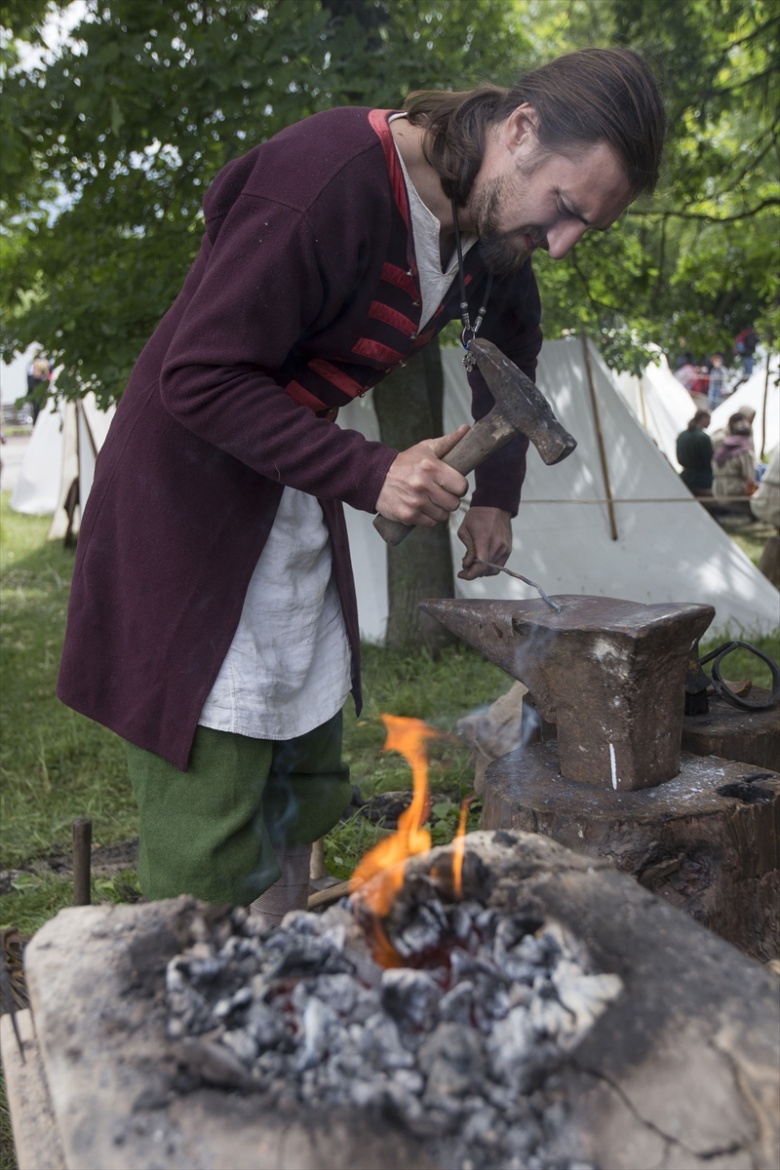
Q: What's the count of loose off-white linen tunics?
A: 1